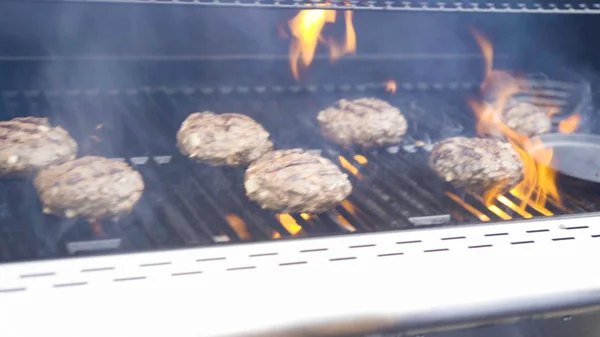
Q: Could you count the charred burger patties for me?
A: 7